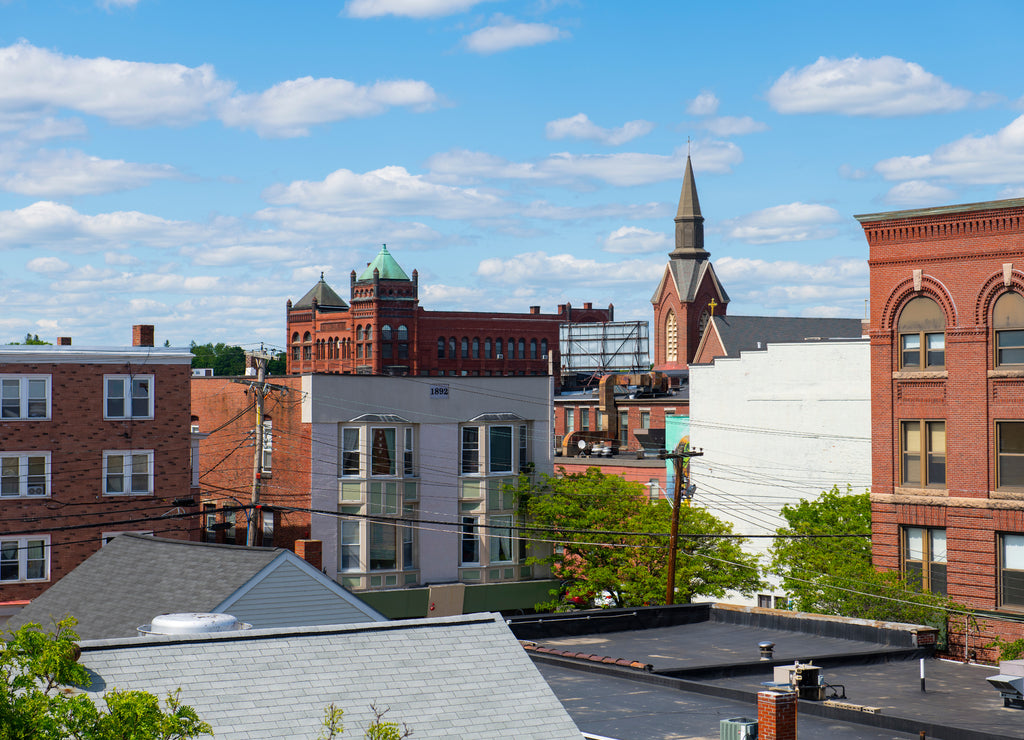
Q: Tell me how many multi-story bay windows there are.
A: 2